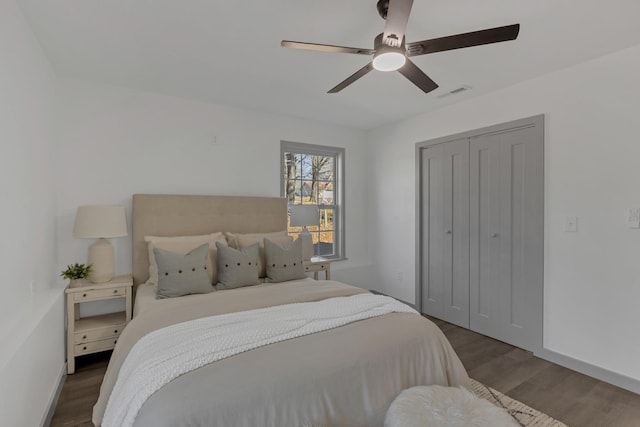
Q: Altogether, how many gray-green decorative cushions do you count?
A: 3